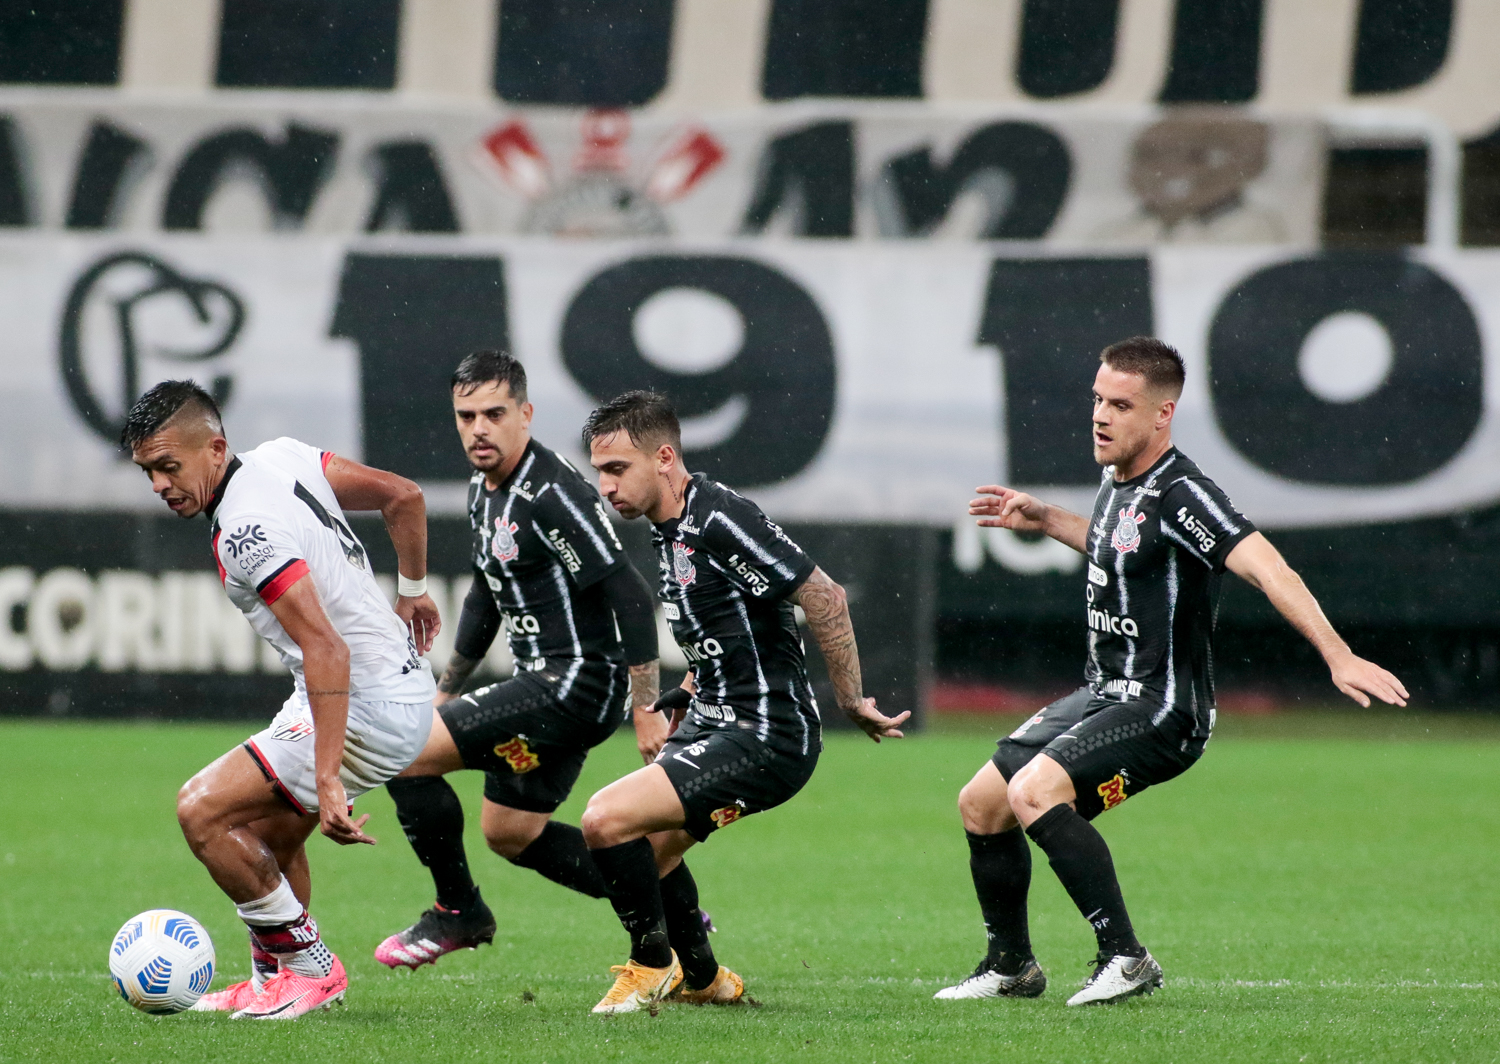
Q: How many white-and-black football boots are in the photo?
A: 2